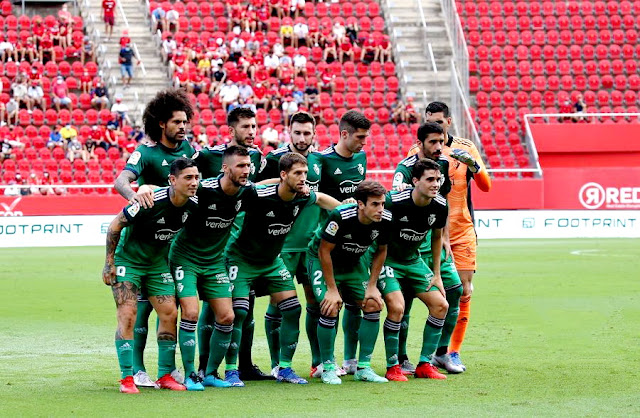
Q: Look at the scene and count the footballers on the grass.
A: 11